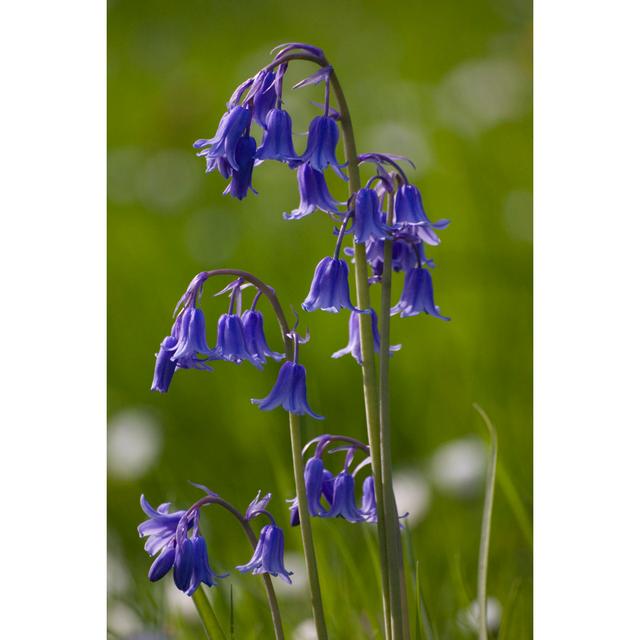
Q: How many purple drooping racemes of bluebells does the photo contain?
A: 5